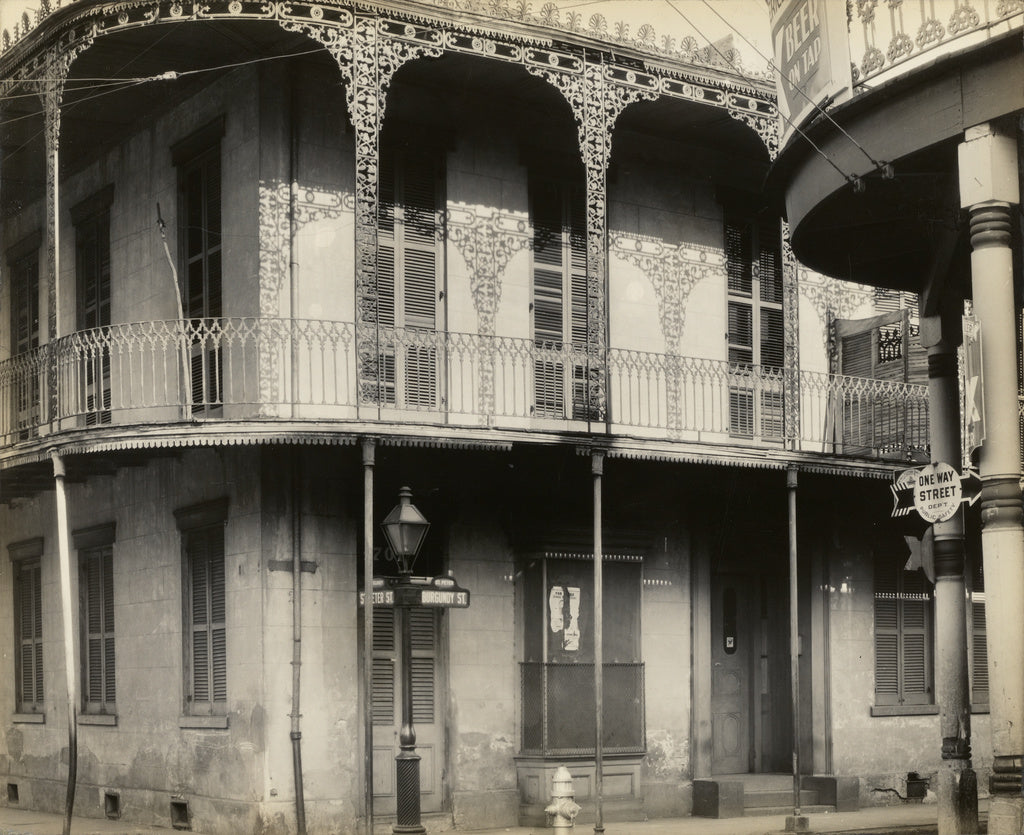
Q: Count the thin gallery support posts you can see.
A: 4